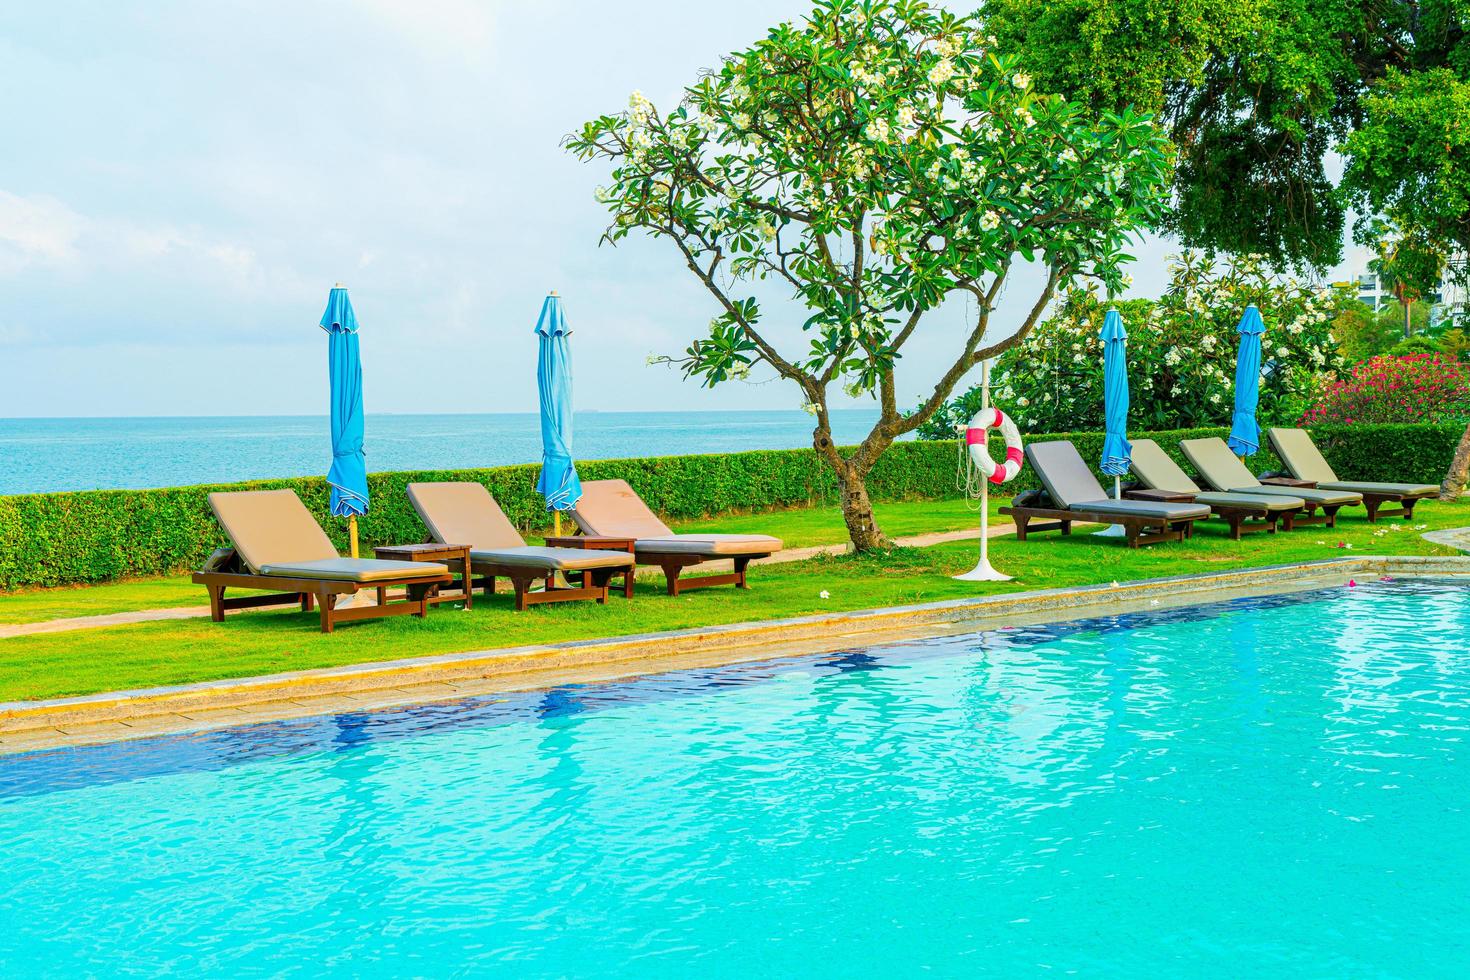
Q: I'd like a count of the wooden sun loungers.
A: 7